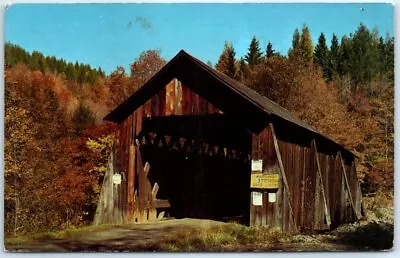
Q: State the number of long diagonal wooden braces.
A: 3